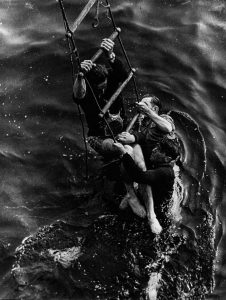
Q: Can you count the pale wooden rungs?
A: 4